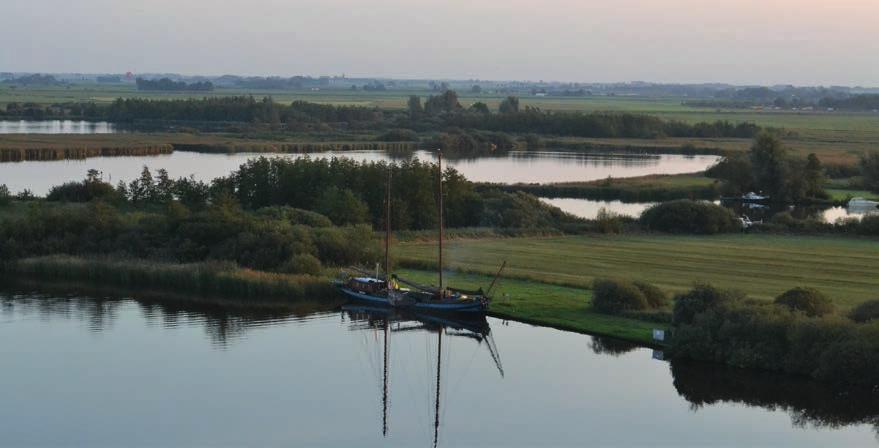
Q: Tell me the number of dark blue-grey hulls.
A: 1